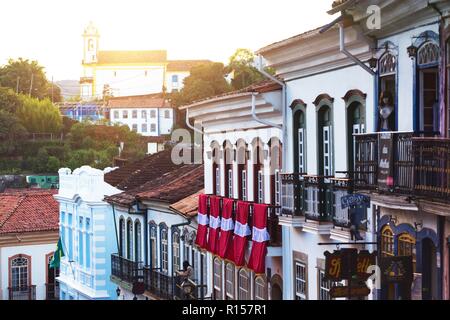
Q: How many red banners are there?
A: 5